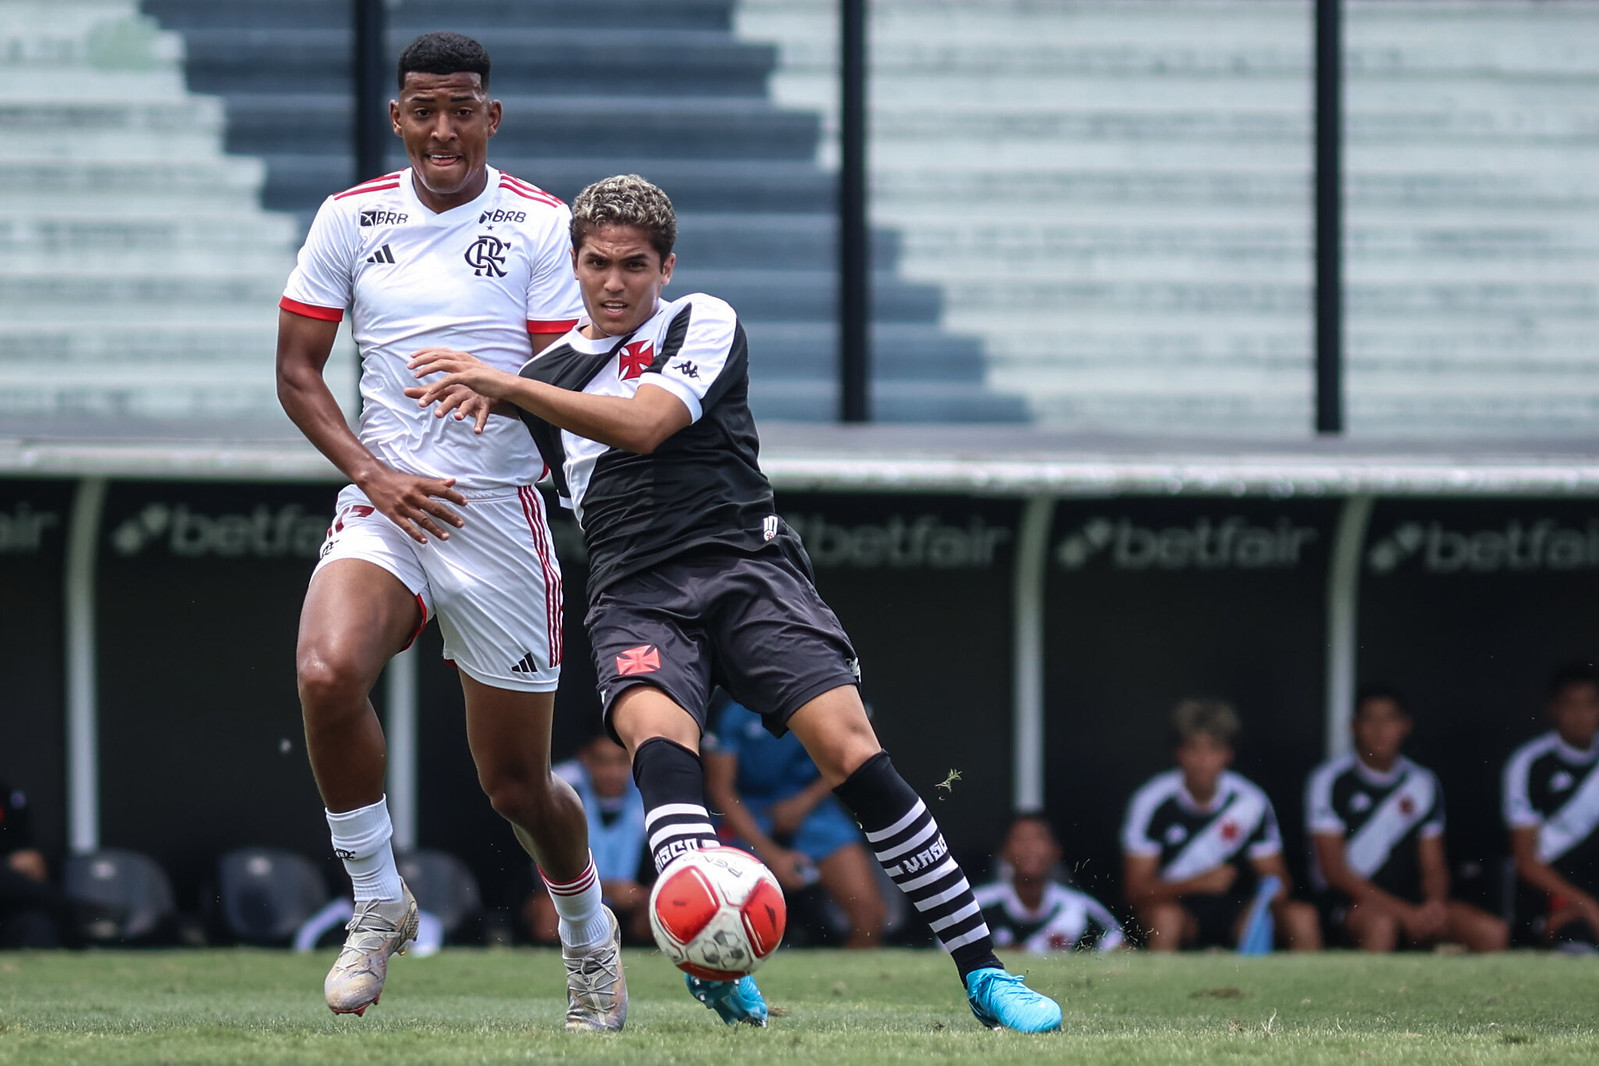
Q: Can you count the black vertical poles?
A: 3